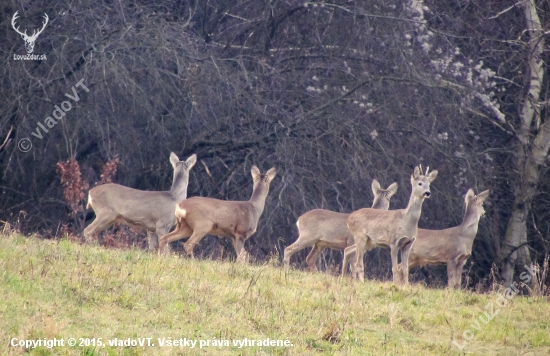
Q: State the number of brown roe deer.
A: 5